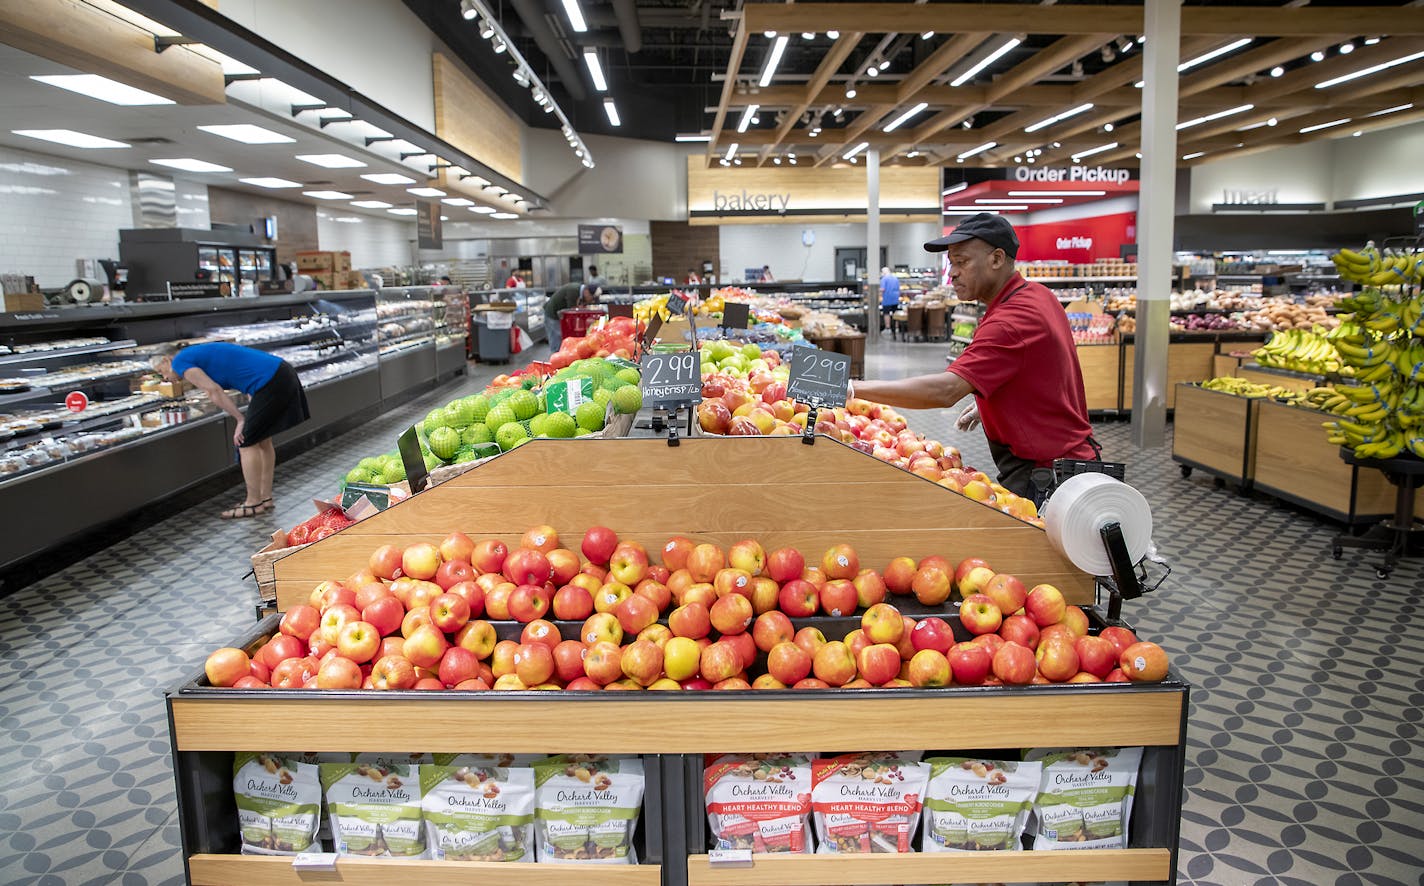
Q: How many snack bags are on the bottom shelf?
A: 8